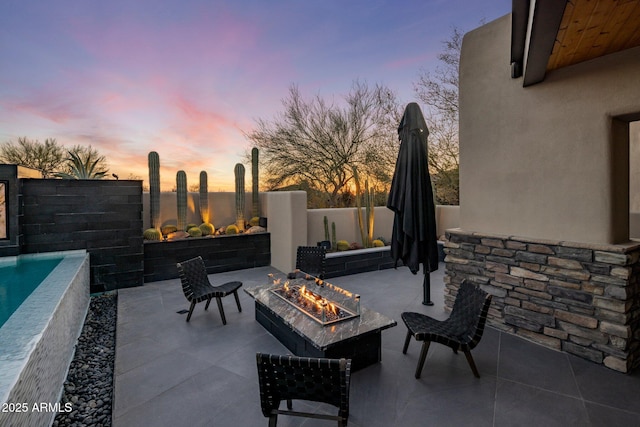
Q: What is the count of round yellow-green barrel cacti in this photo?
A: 9